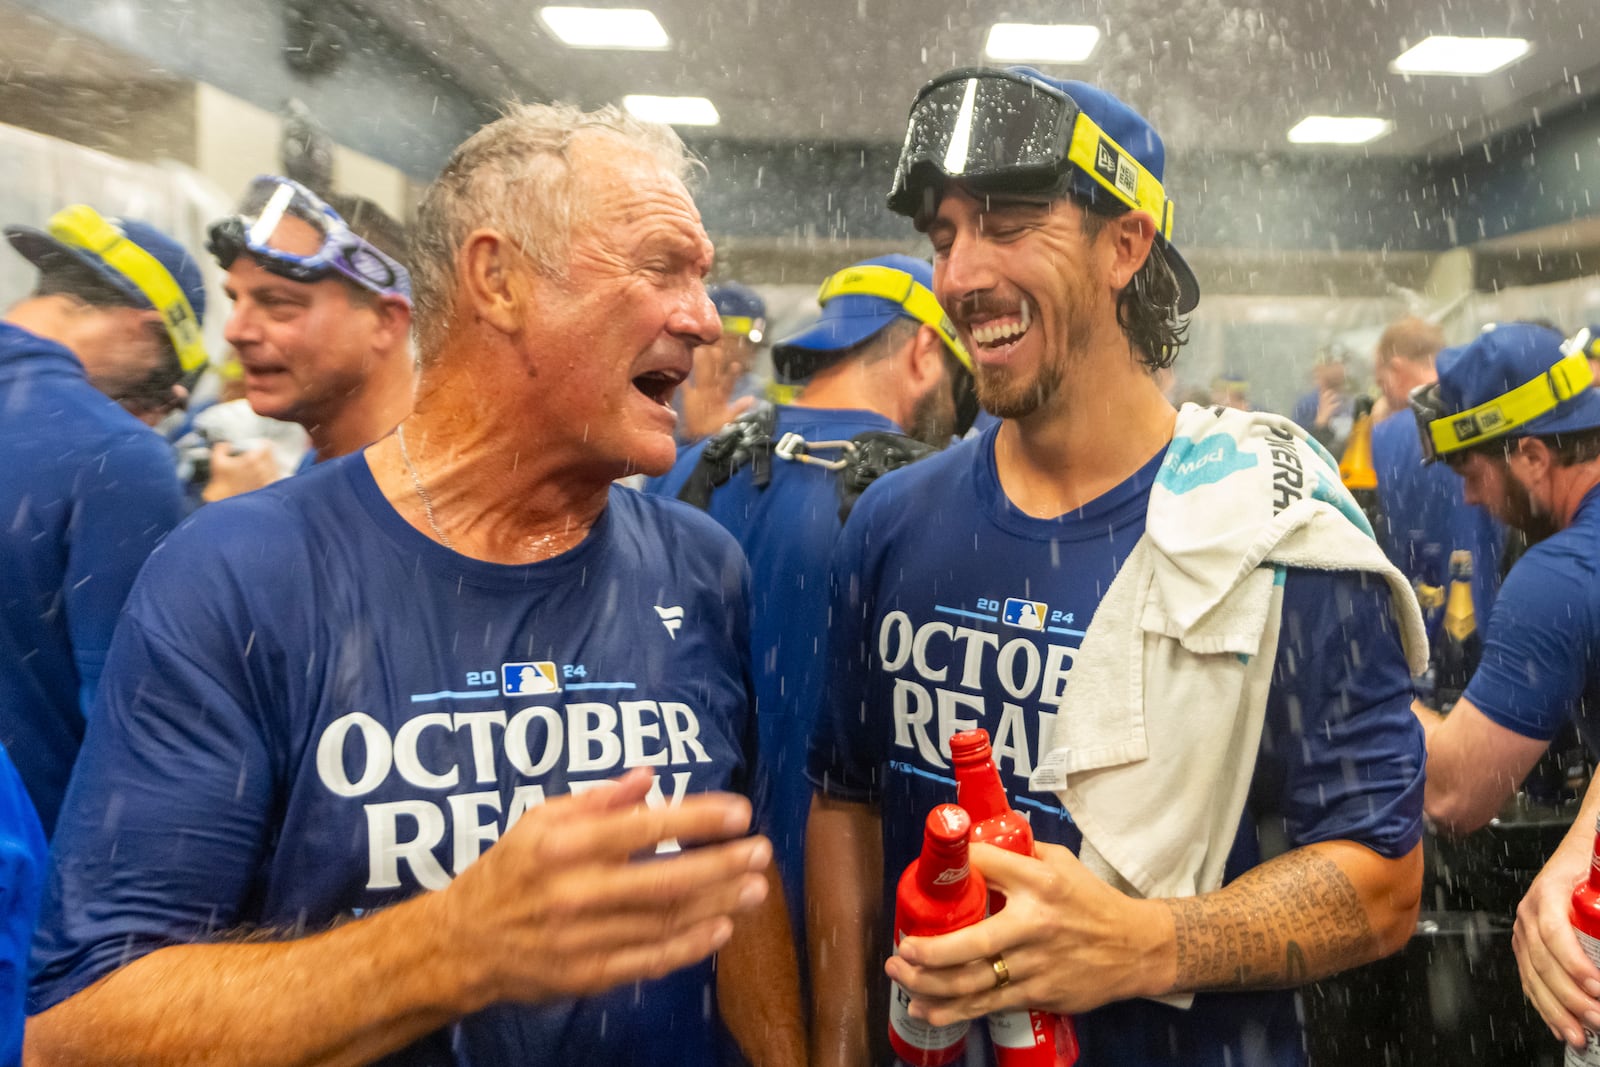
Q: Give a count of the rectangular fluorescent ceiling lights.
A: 5